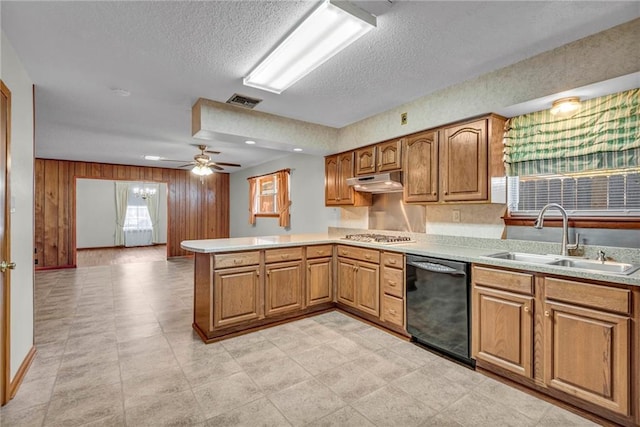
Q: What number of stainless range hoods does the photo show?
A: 1